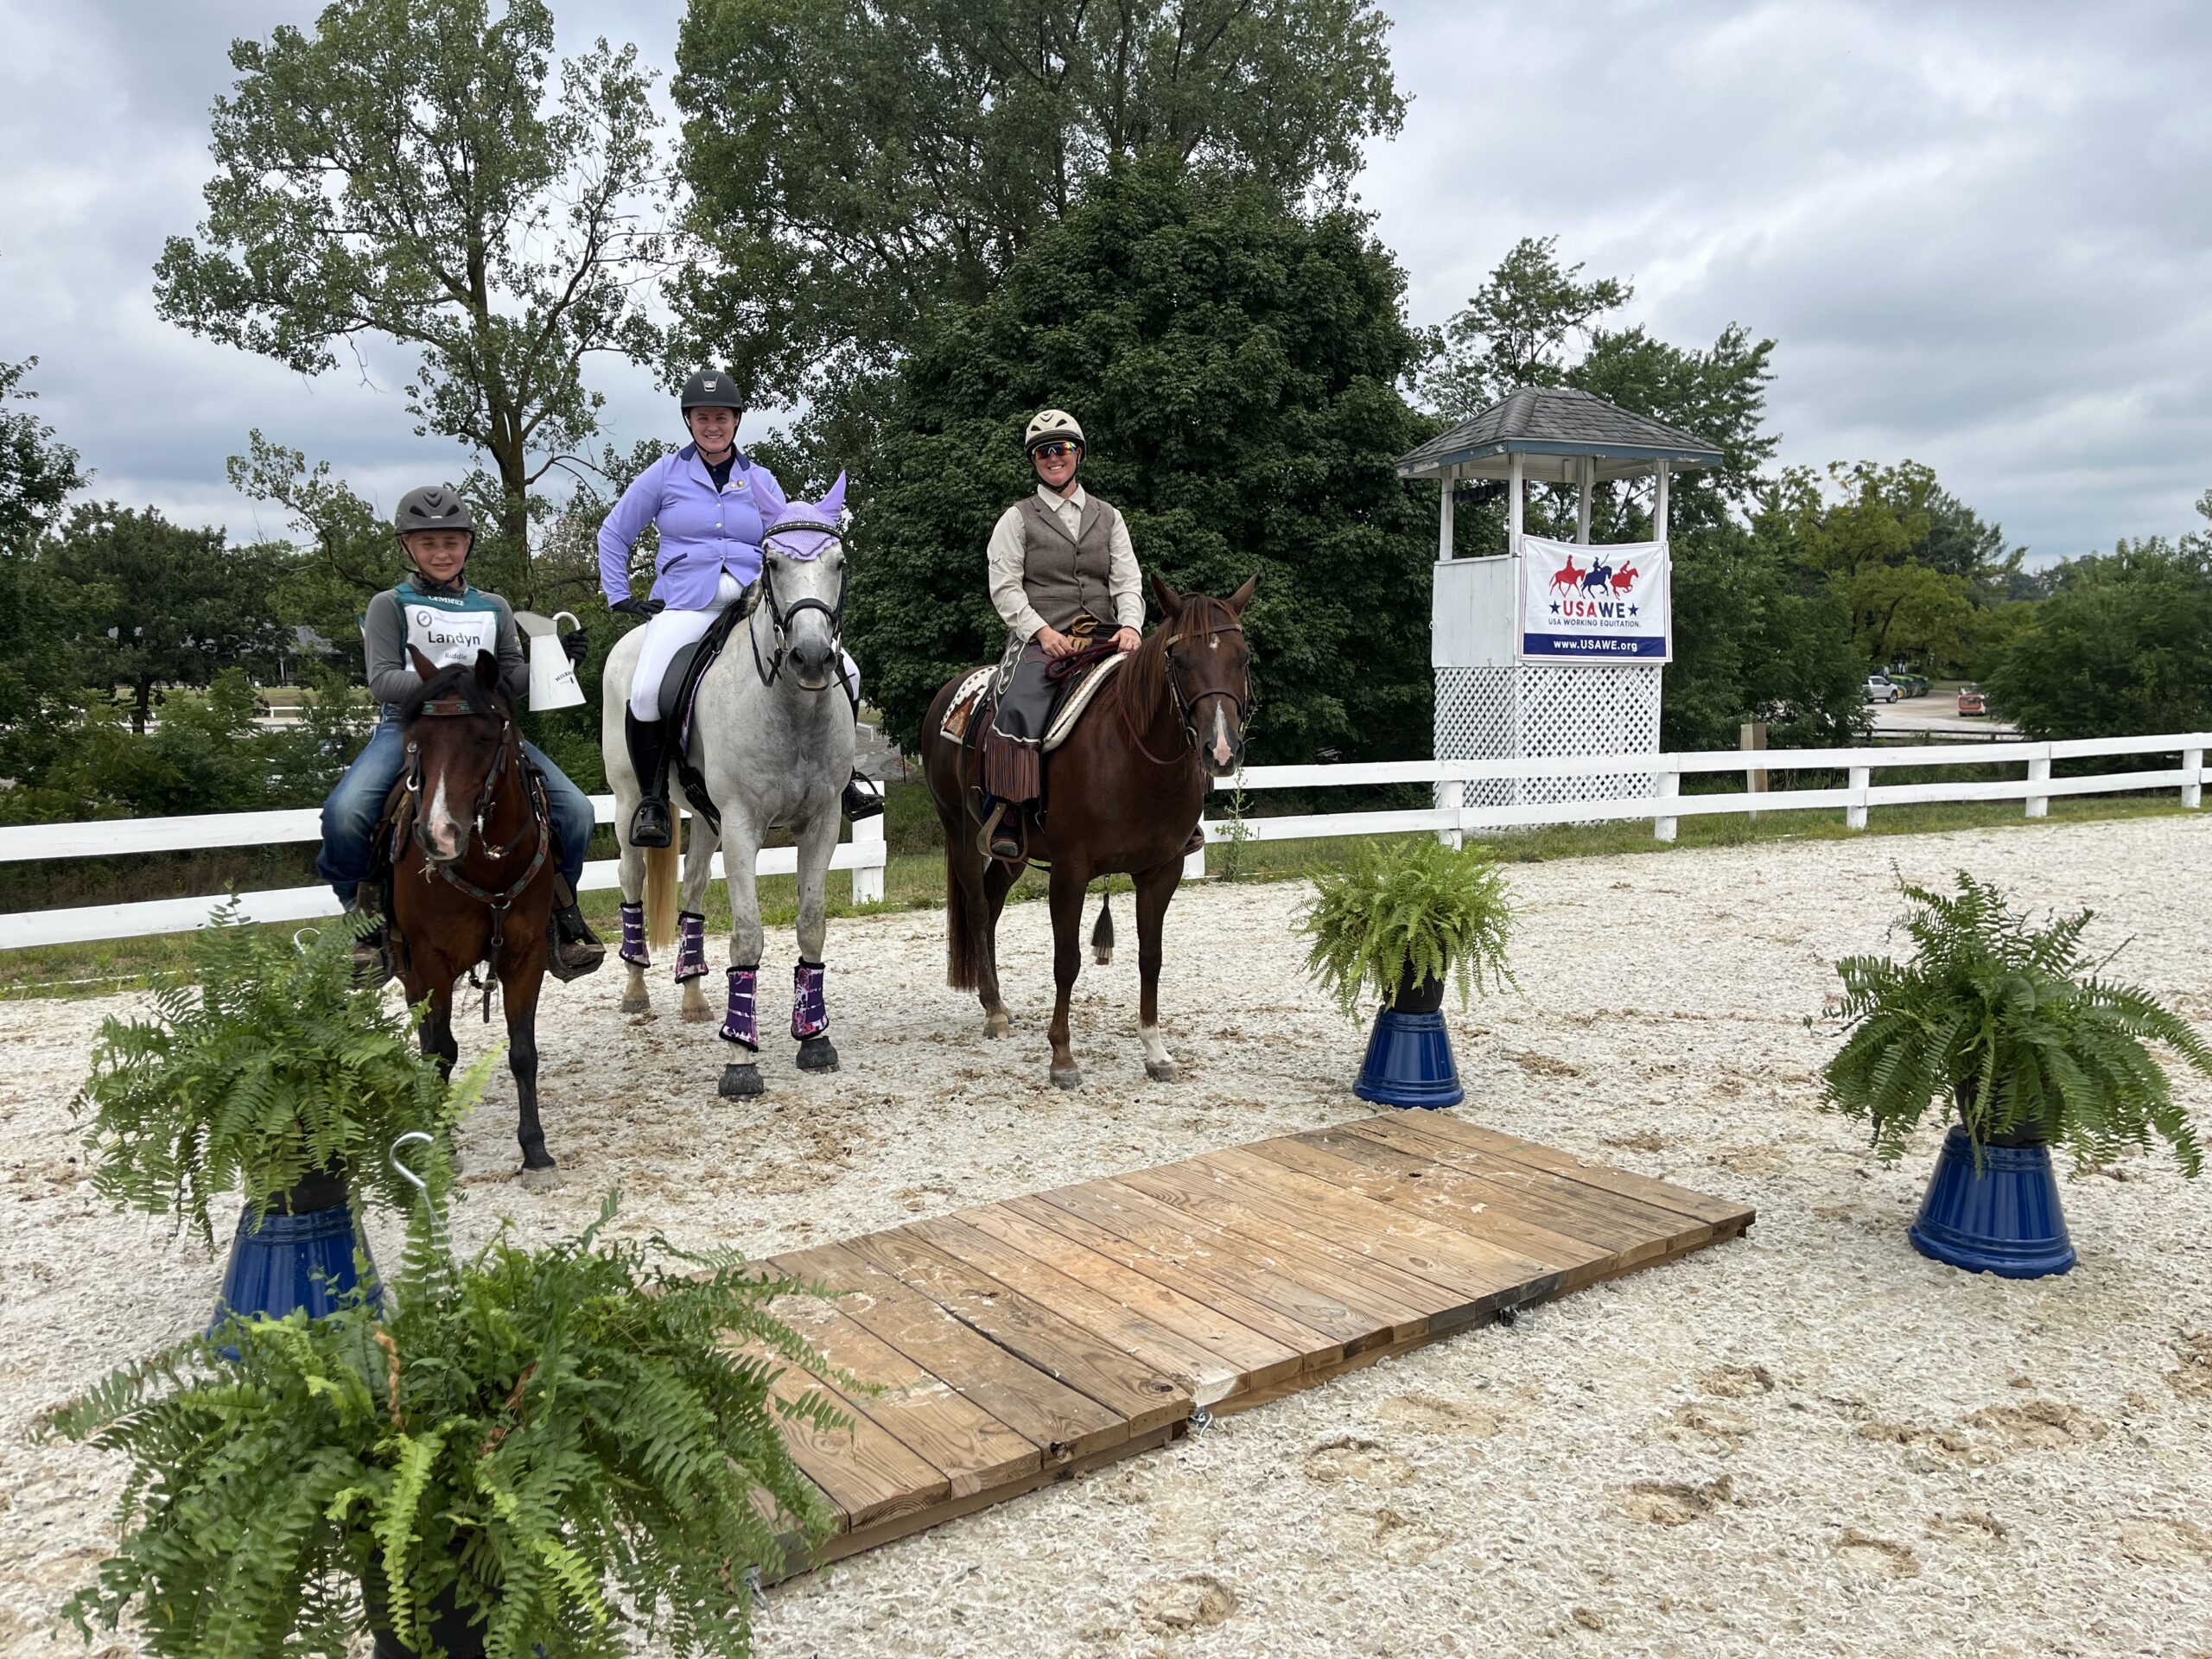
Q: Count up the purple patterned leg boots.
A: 4